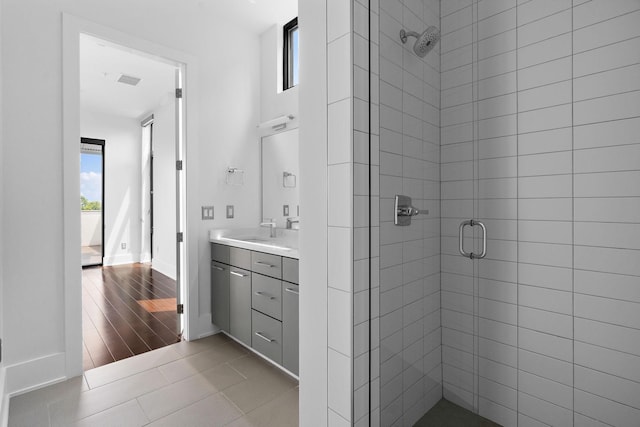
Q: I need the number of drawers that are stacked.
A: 3